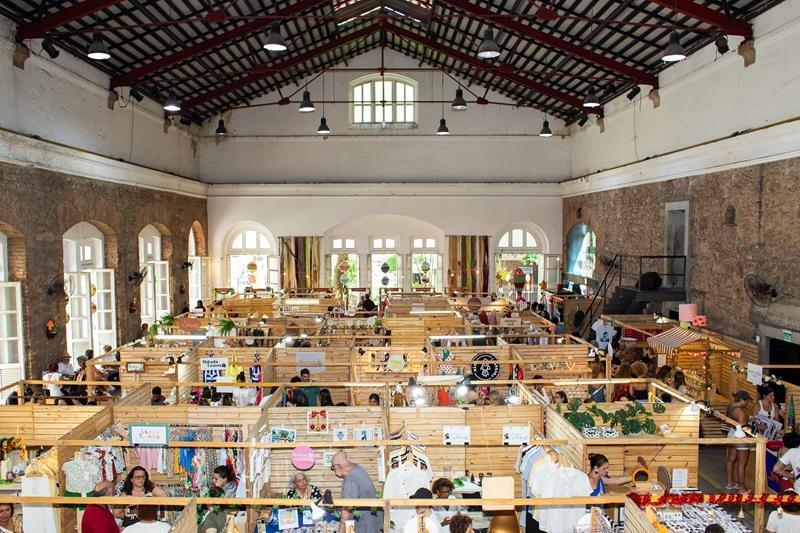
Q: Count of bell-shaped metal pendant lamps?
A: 12